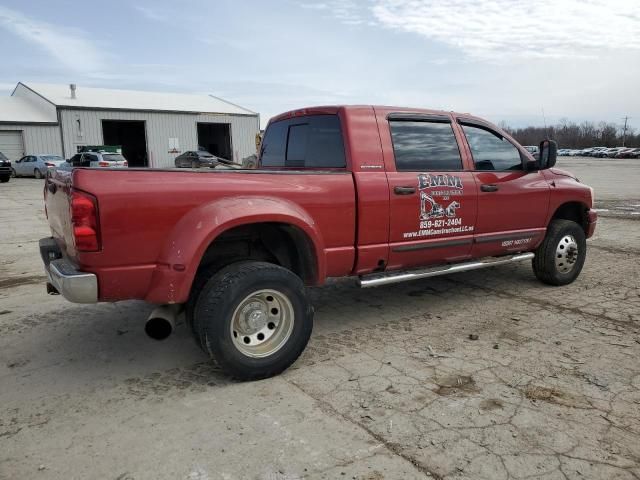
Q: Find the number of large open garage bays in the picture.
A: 2